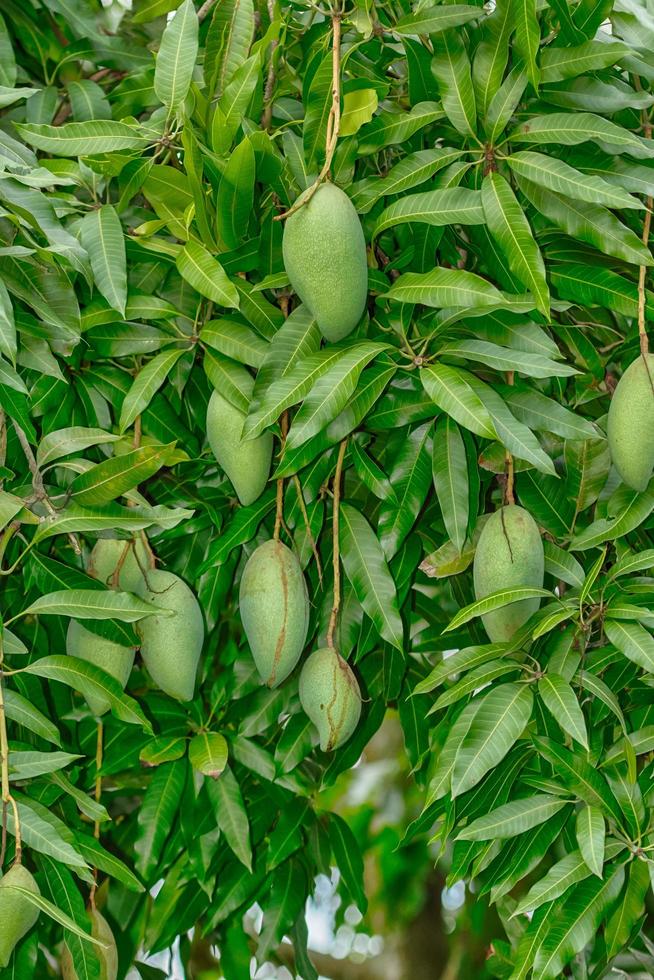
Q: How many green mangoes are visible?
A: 11